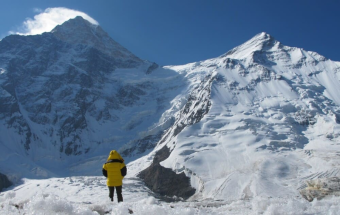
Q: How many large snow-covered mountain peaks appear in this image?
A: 2